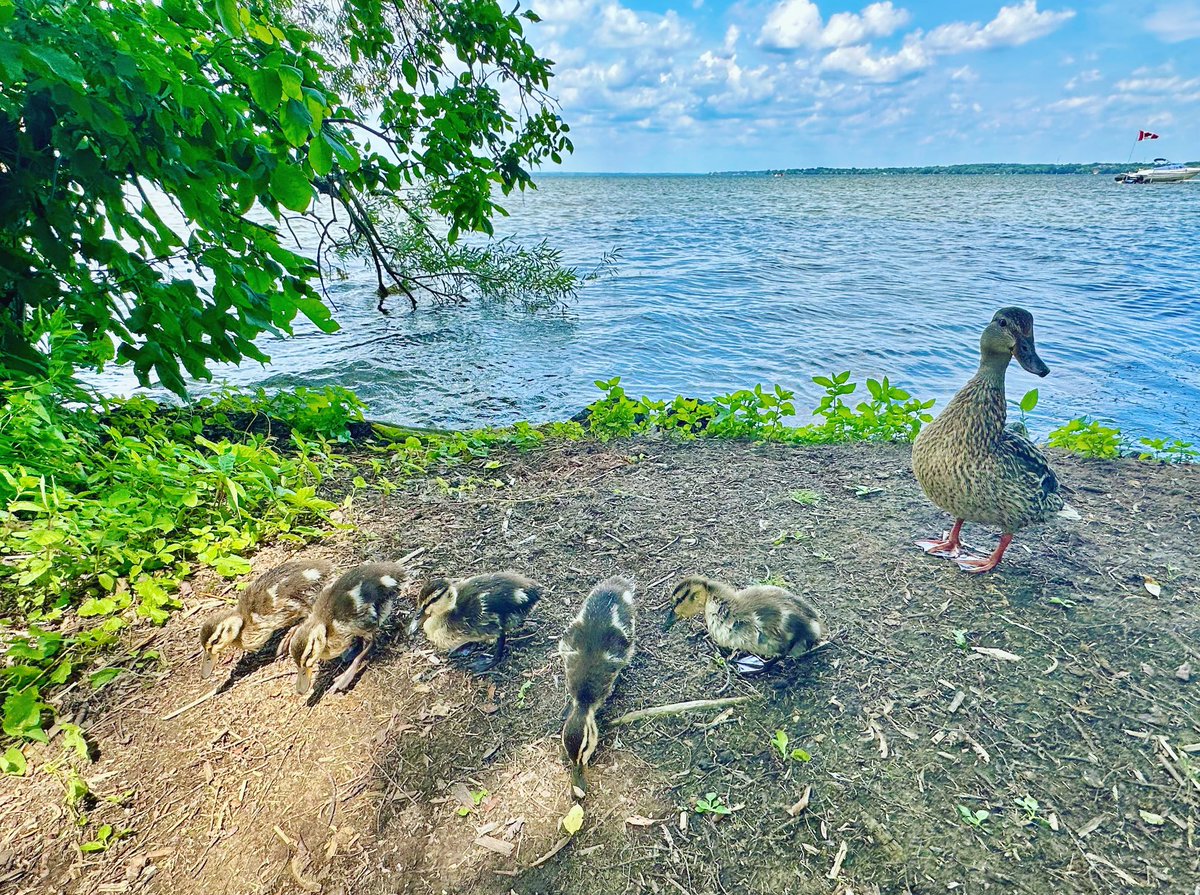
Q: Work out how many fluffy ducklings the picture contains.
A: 5